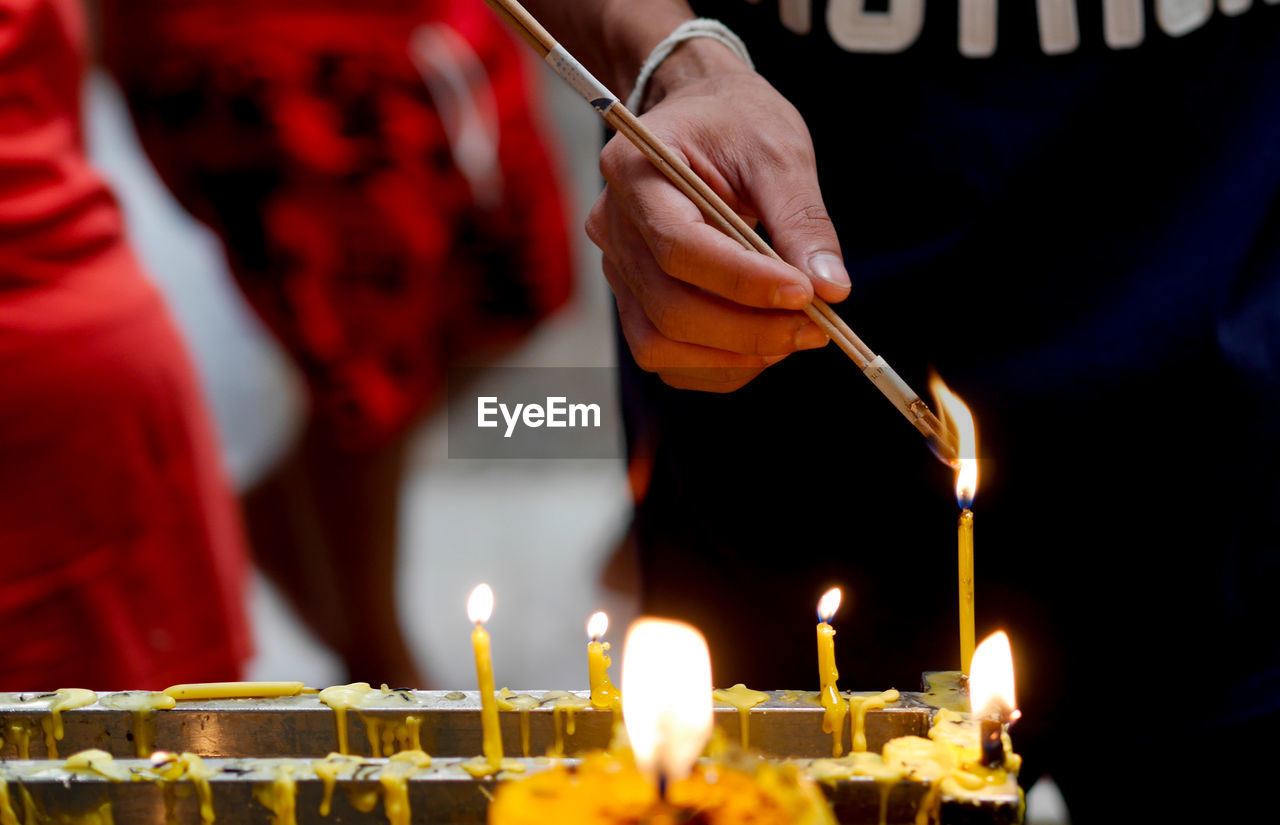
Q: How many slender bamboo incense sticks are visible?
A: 2